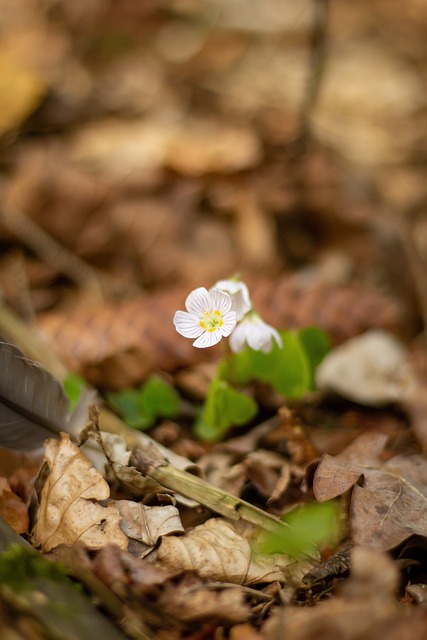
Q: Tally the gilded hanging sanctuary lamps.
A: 0